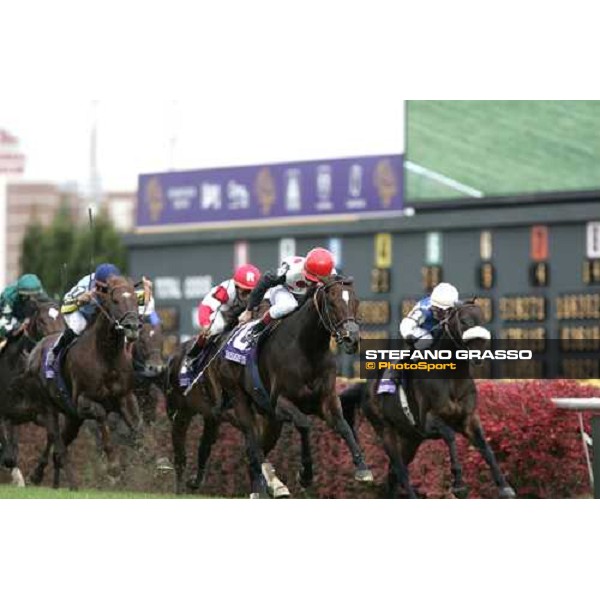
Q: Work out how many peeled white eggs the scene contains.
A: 0